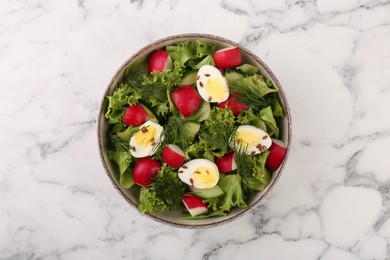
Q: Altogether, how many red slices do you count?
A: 10